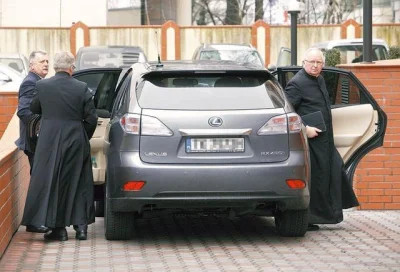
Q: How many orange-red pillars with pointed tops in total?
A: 4